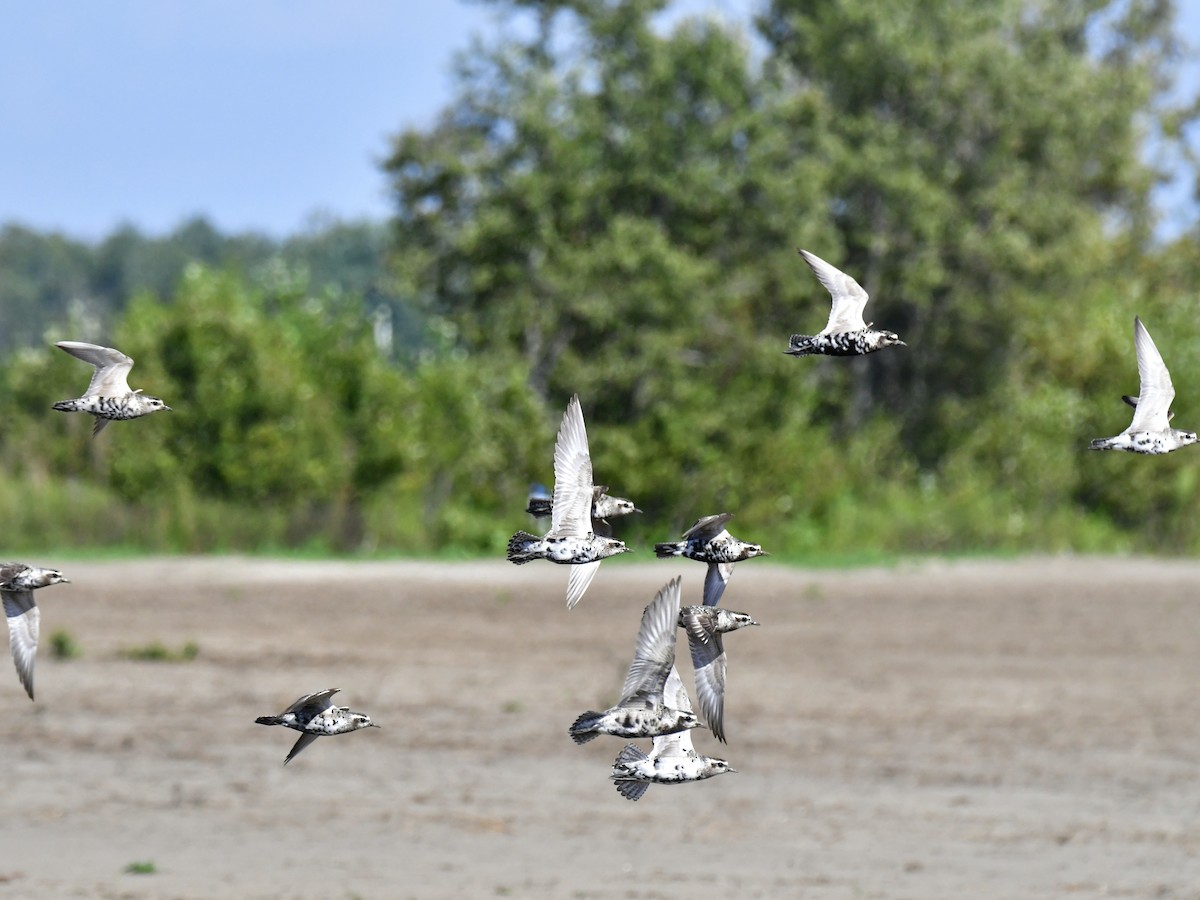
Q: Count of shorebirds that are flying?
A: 11